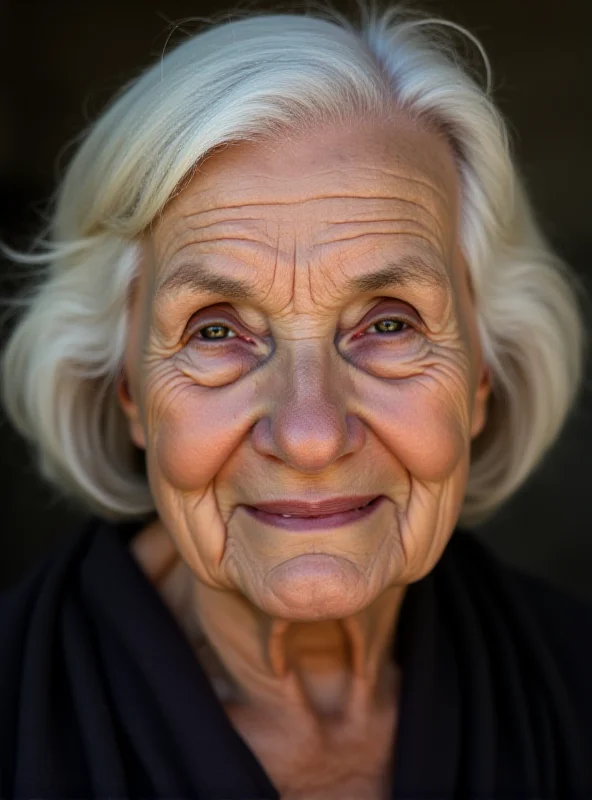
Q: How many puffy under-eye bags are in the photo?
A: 2